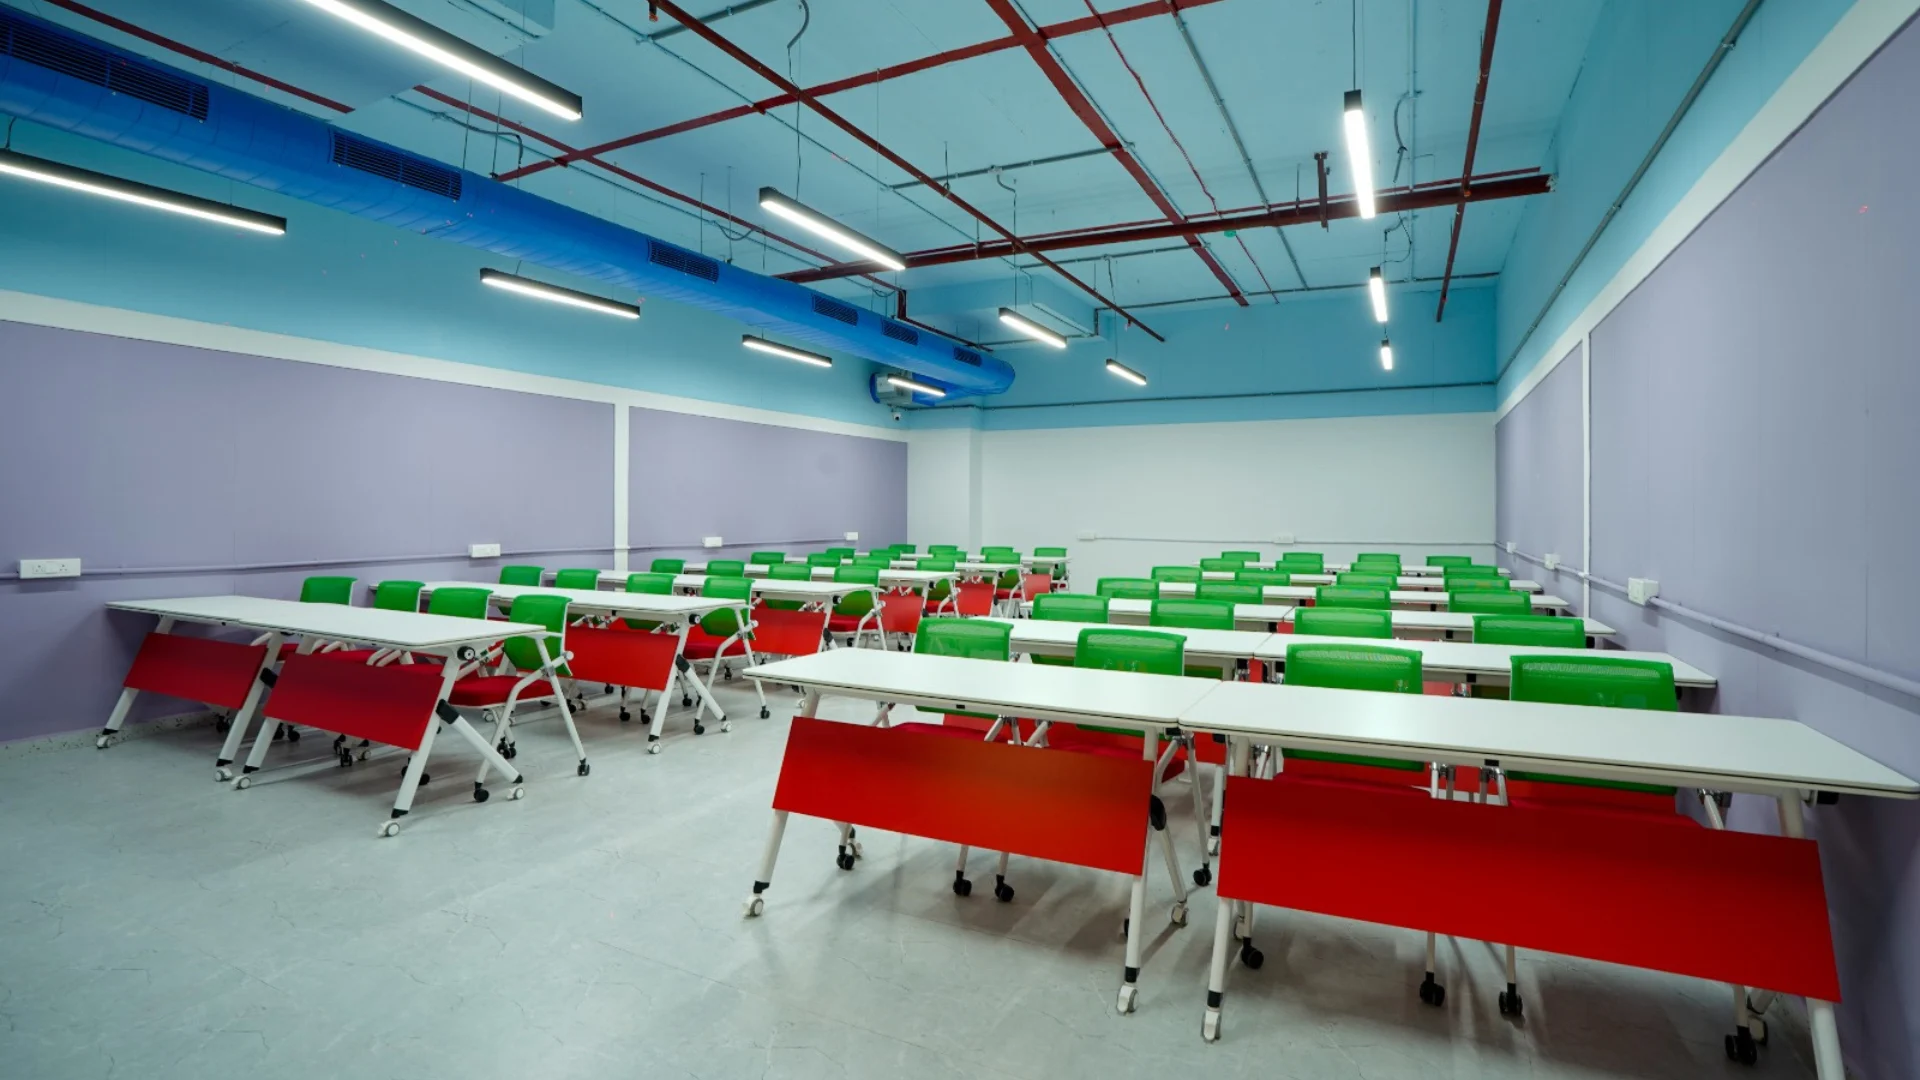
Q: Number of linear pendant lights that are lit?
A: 11